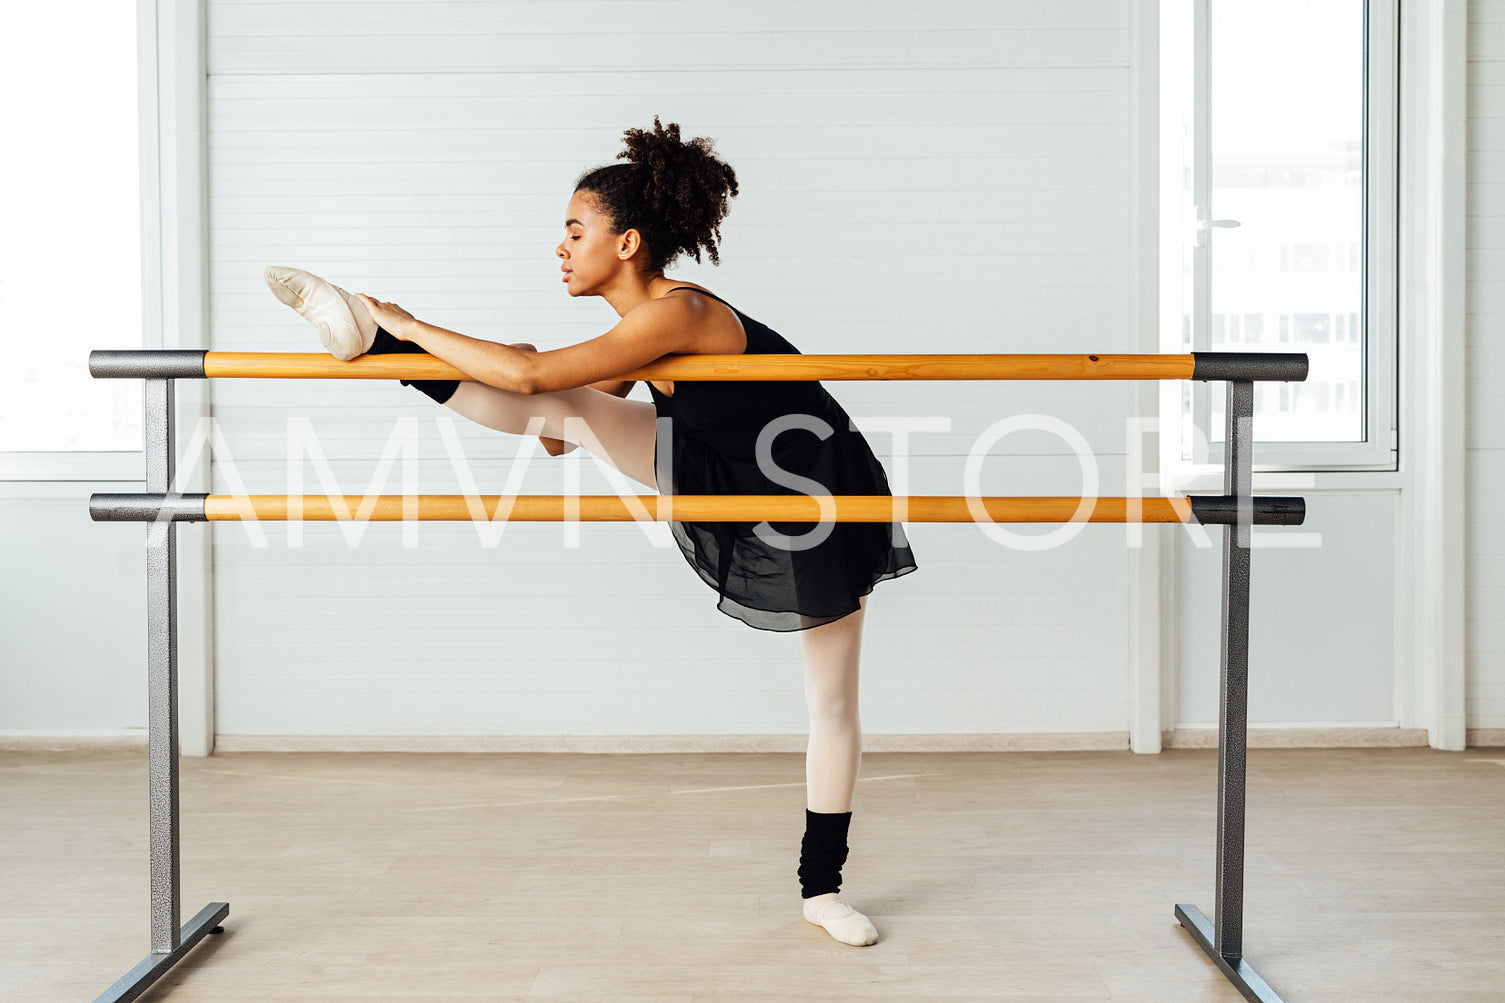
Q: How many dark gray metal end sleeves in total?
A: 4